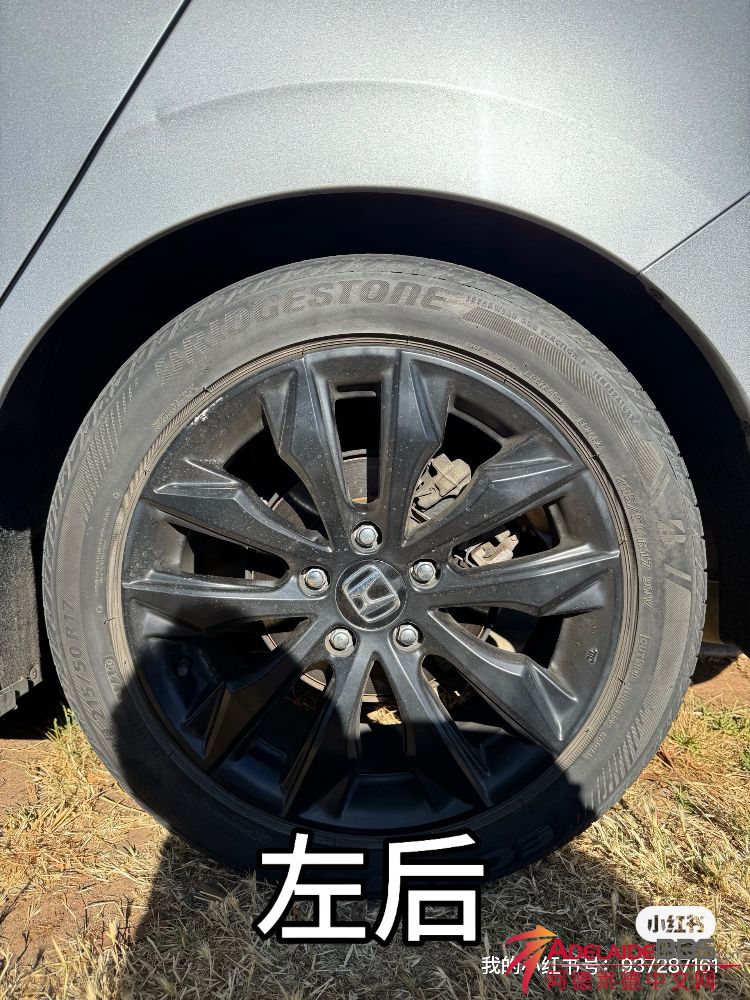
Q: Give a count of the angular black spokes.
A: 10